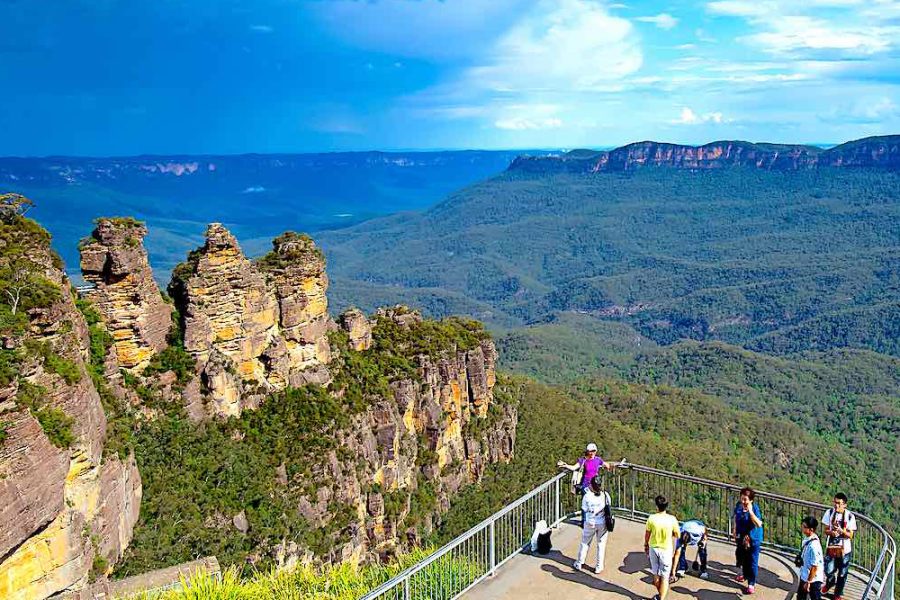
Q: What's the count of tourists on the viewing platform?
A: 7